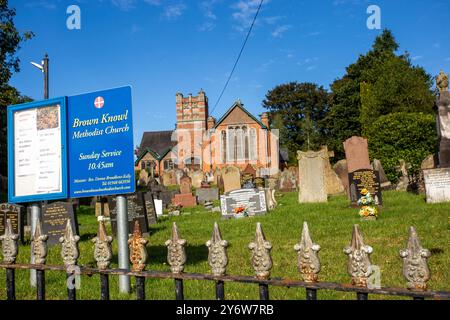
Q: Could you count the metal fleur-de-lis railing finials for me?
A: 11